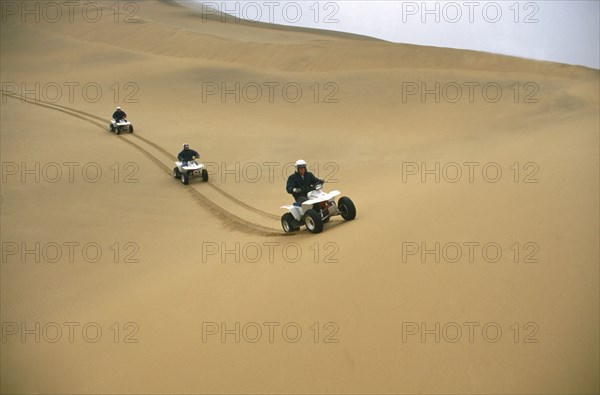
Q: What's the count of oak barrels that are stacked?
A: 0